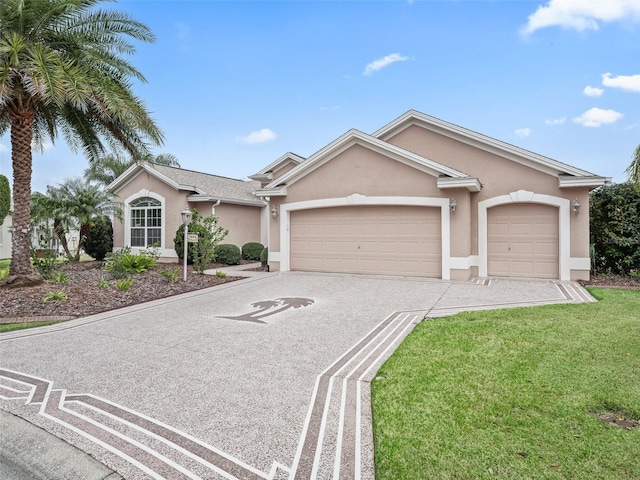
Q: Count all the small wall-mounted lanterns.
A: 3